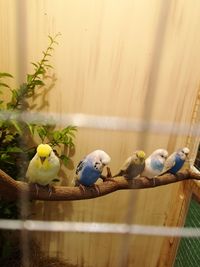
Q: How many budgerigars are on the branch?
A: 5